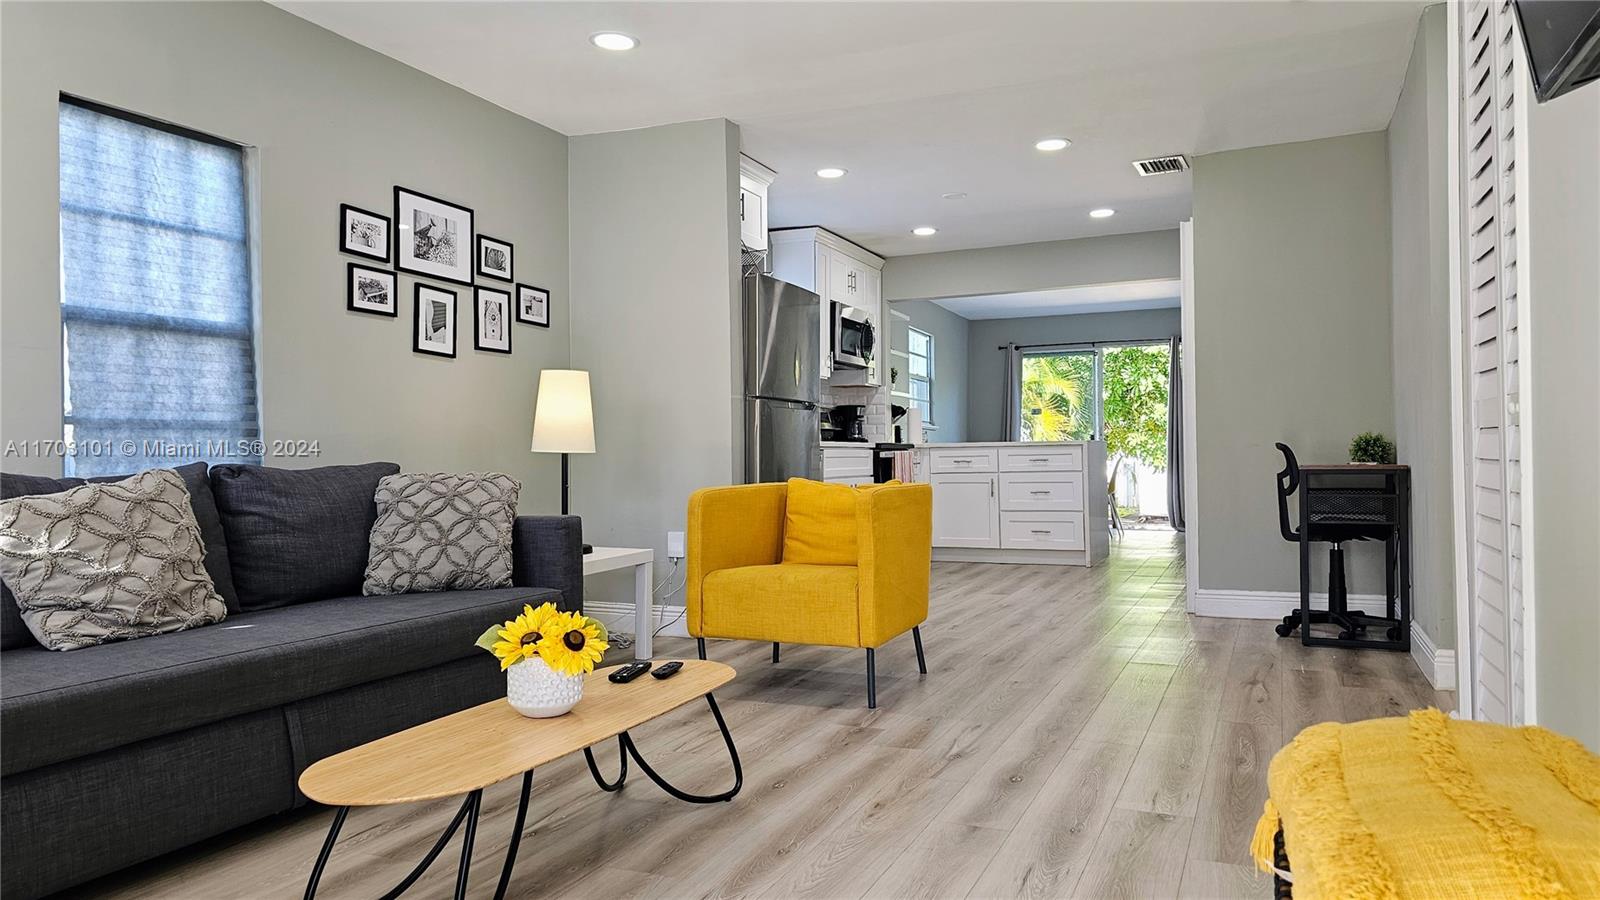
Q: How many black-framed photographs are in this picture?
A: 7